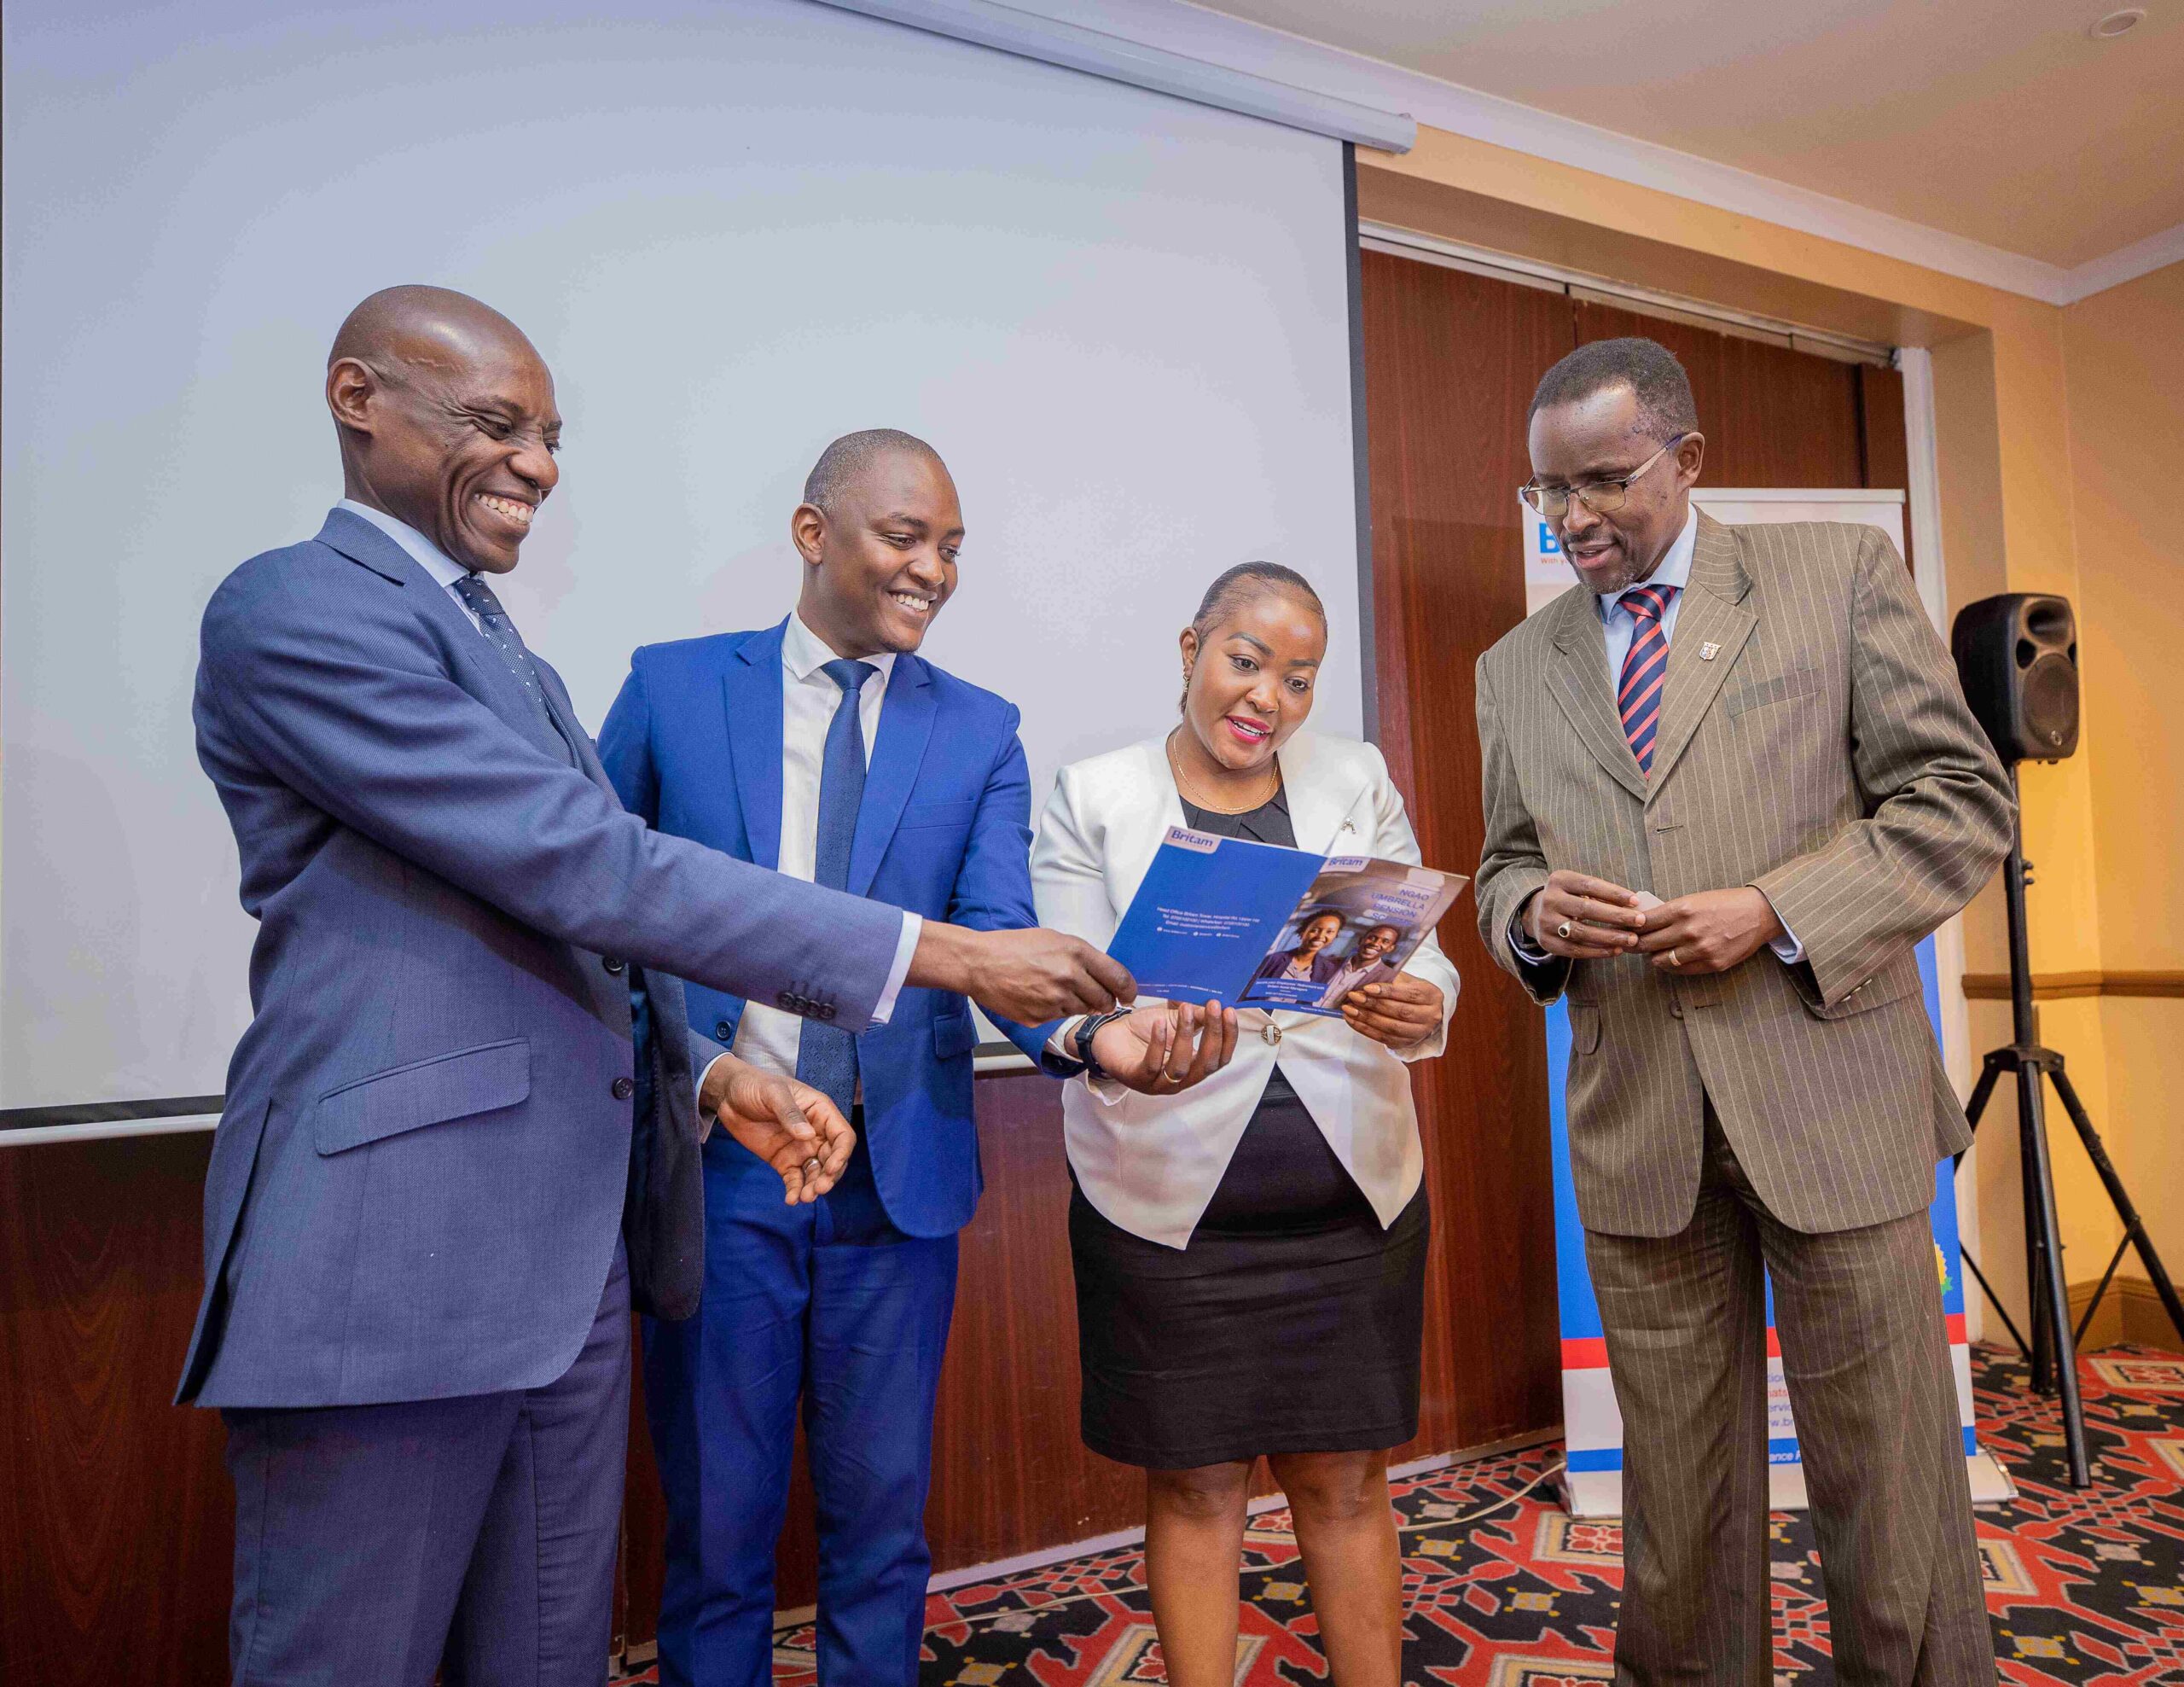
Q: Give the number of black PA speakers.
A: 1